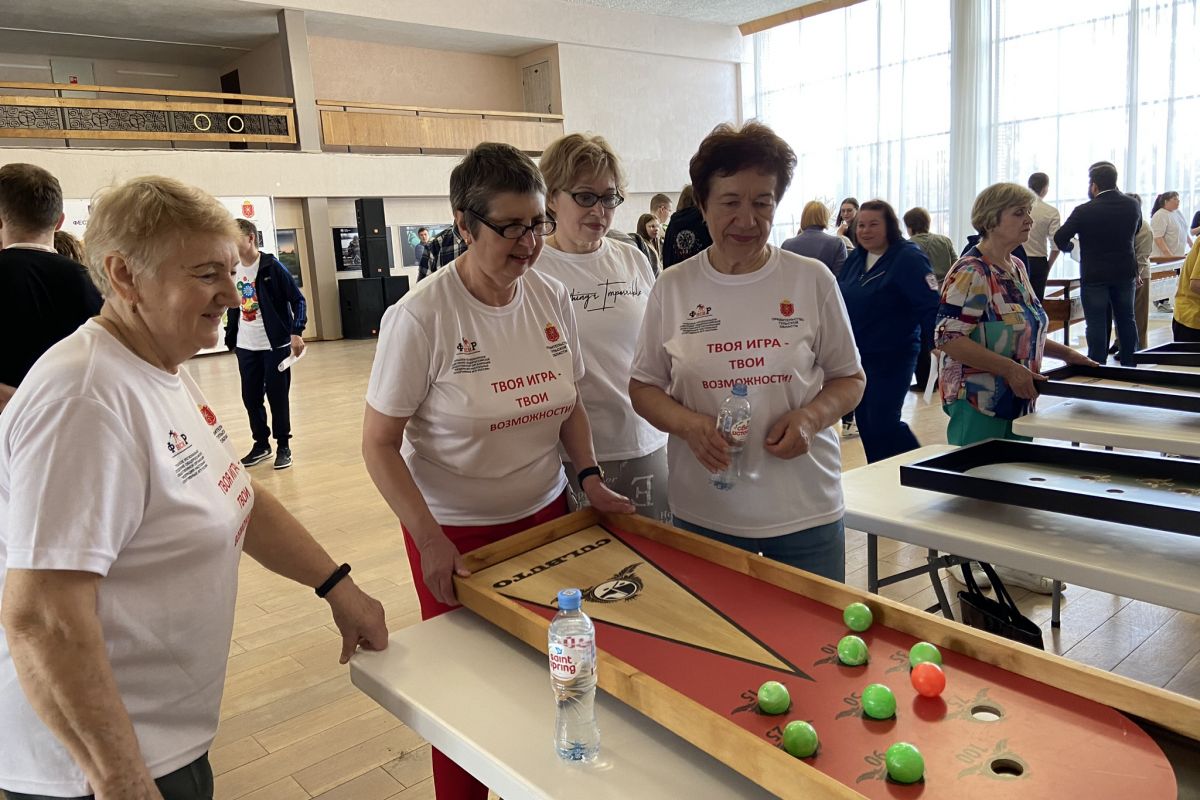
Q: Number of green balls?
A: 7